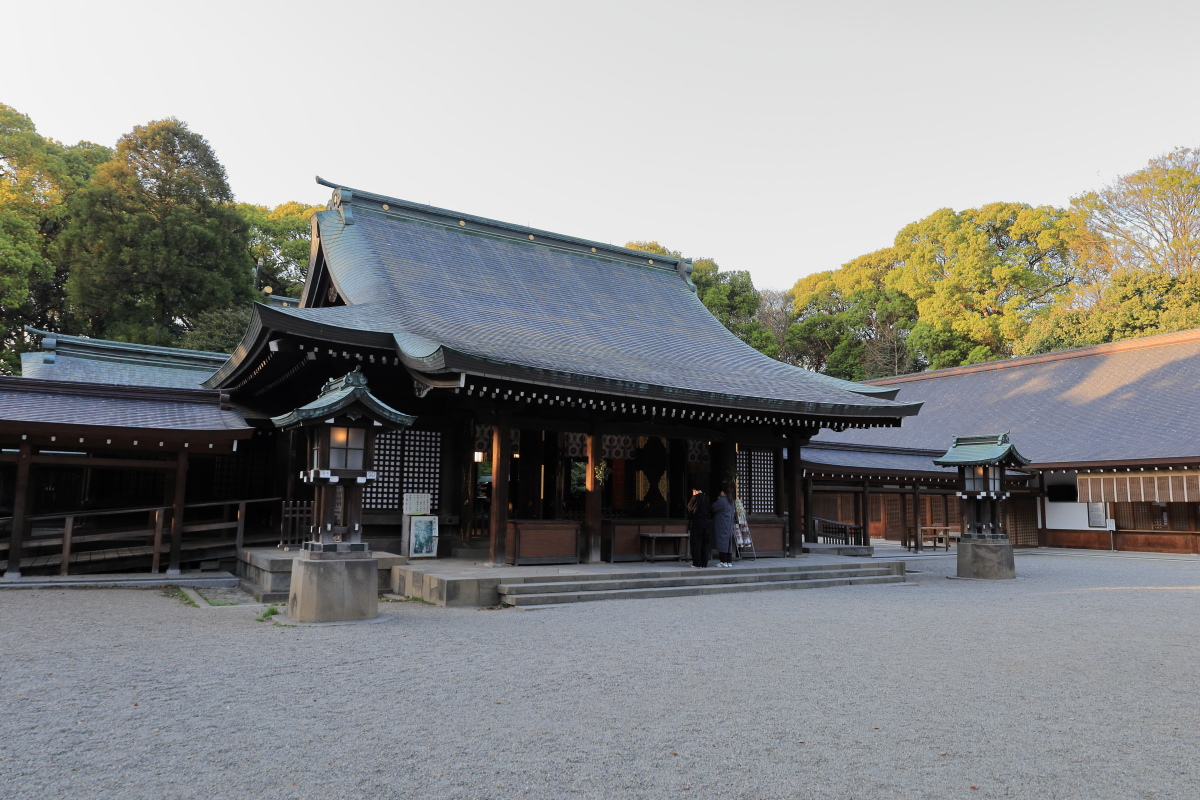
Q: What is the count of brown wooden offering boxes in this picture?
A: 3